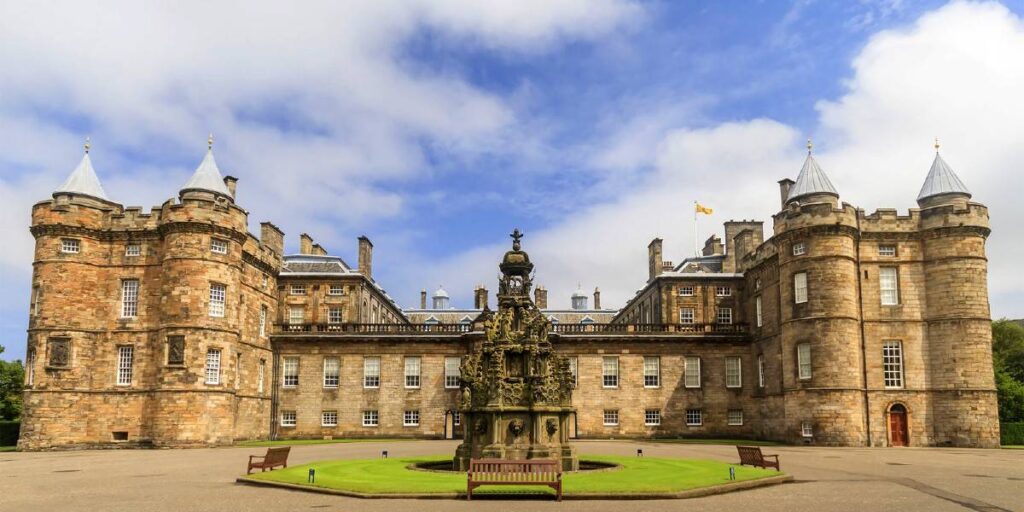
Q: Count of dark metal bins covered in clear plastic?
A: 0